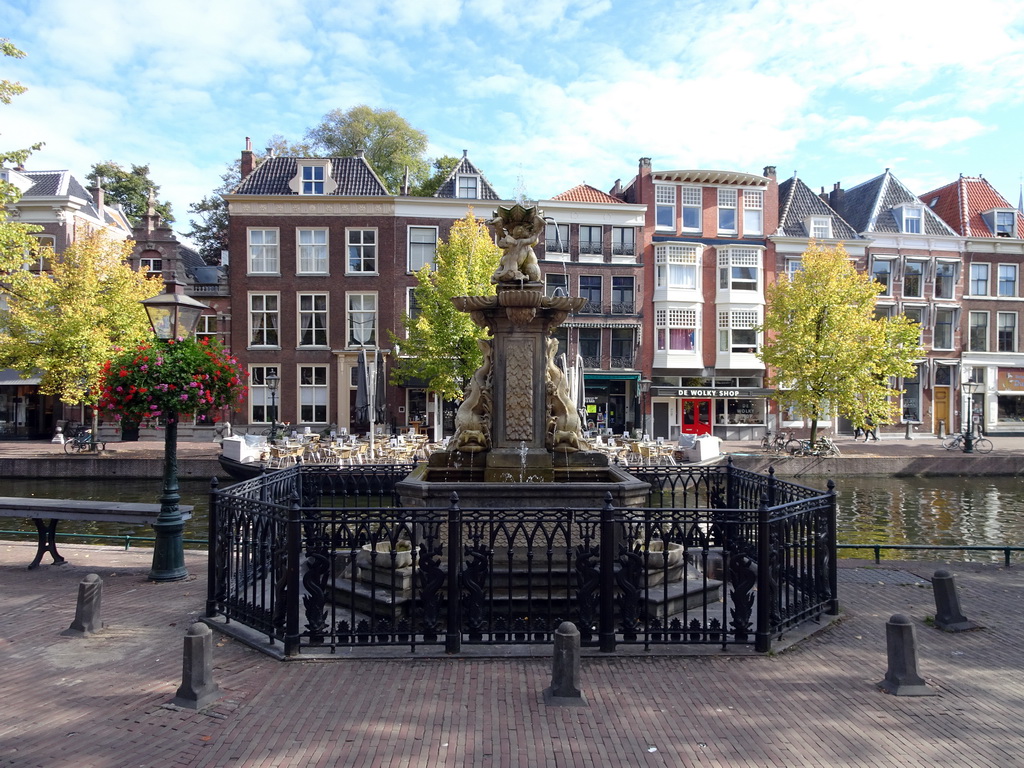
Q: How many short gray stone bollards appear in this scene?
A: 5